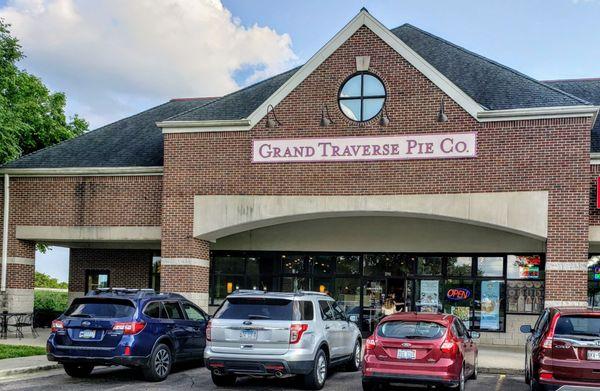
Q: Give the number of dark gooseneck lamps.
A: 4